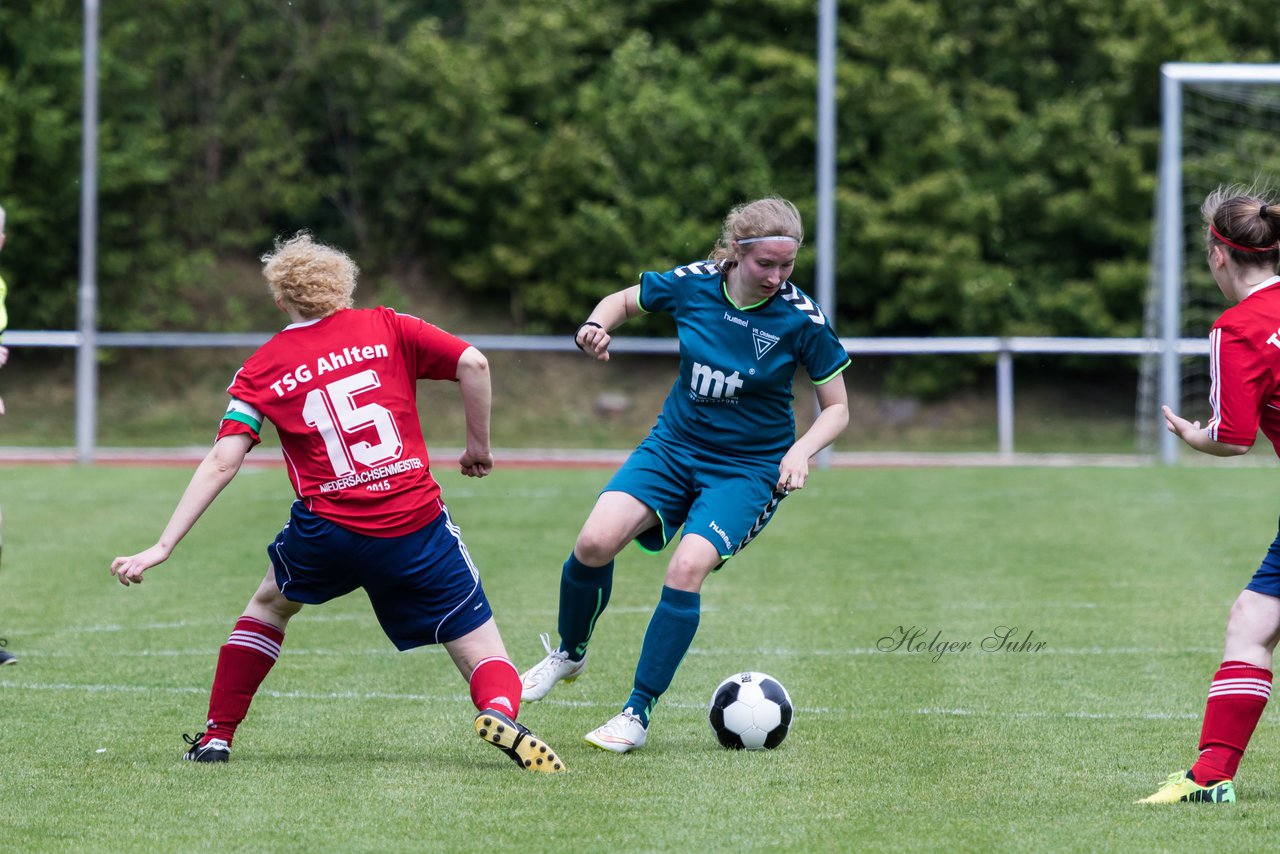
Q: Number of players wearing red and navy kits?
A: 2